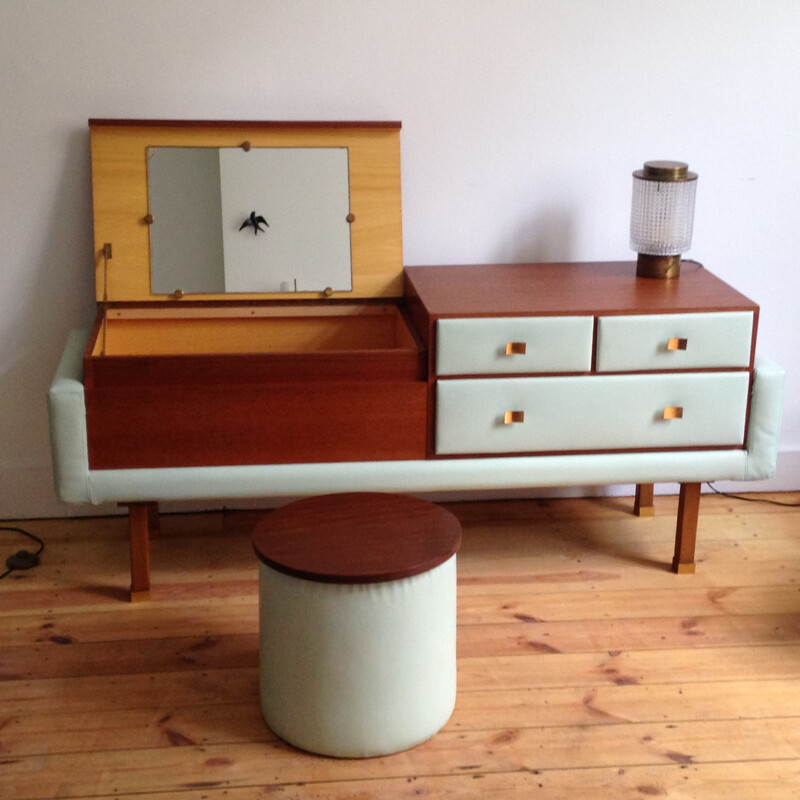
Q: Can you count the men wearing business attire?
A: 0